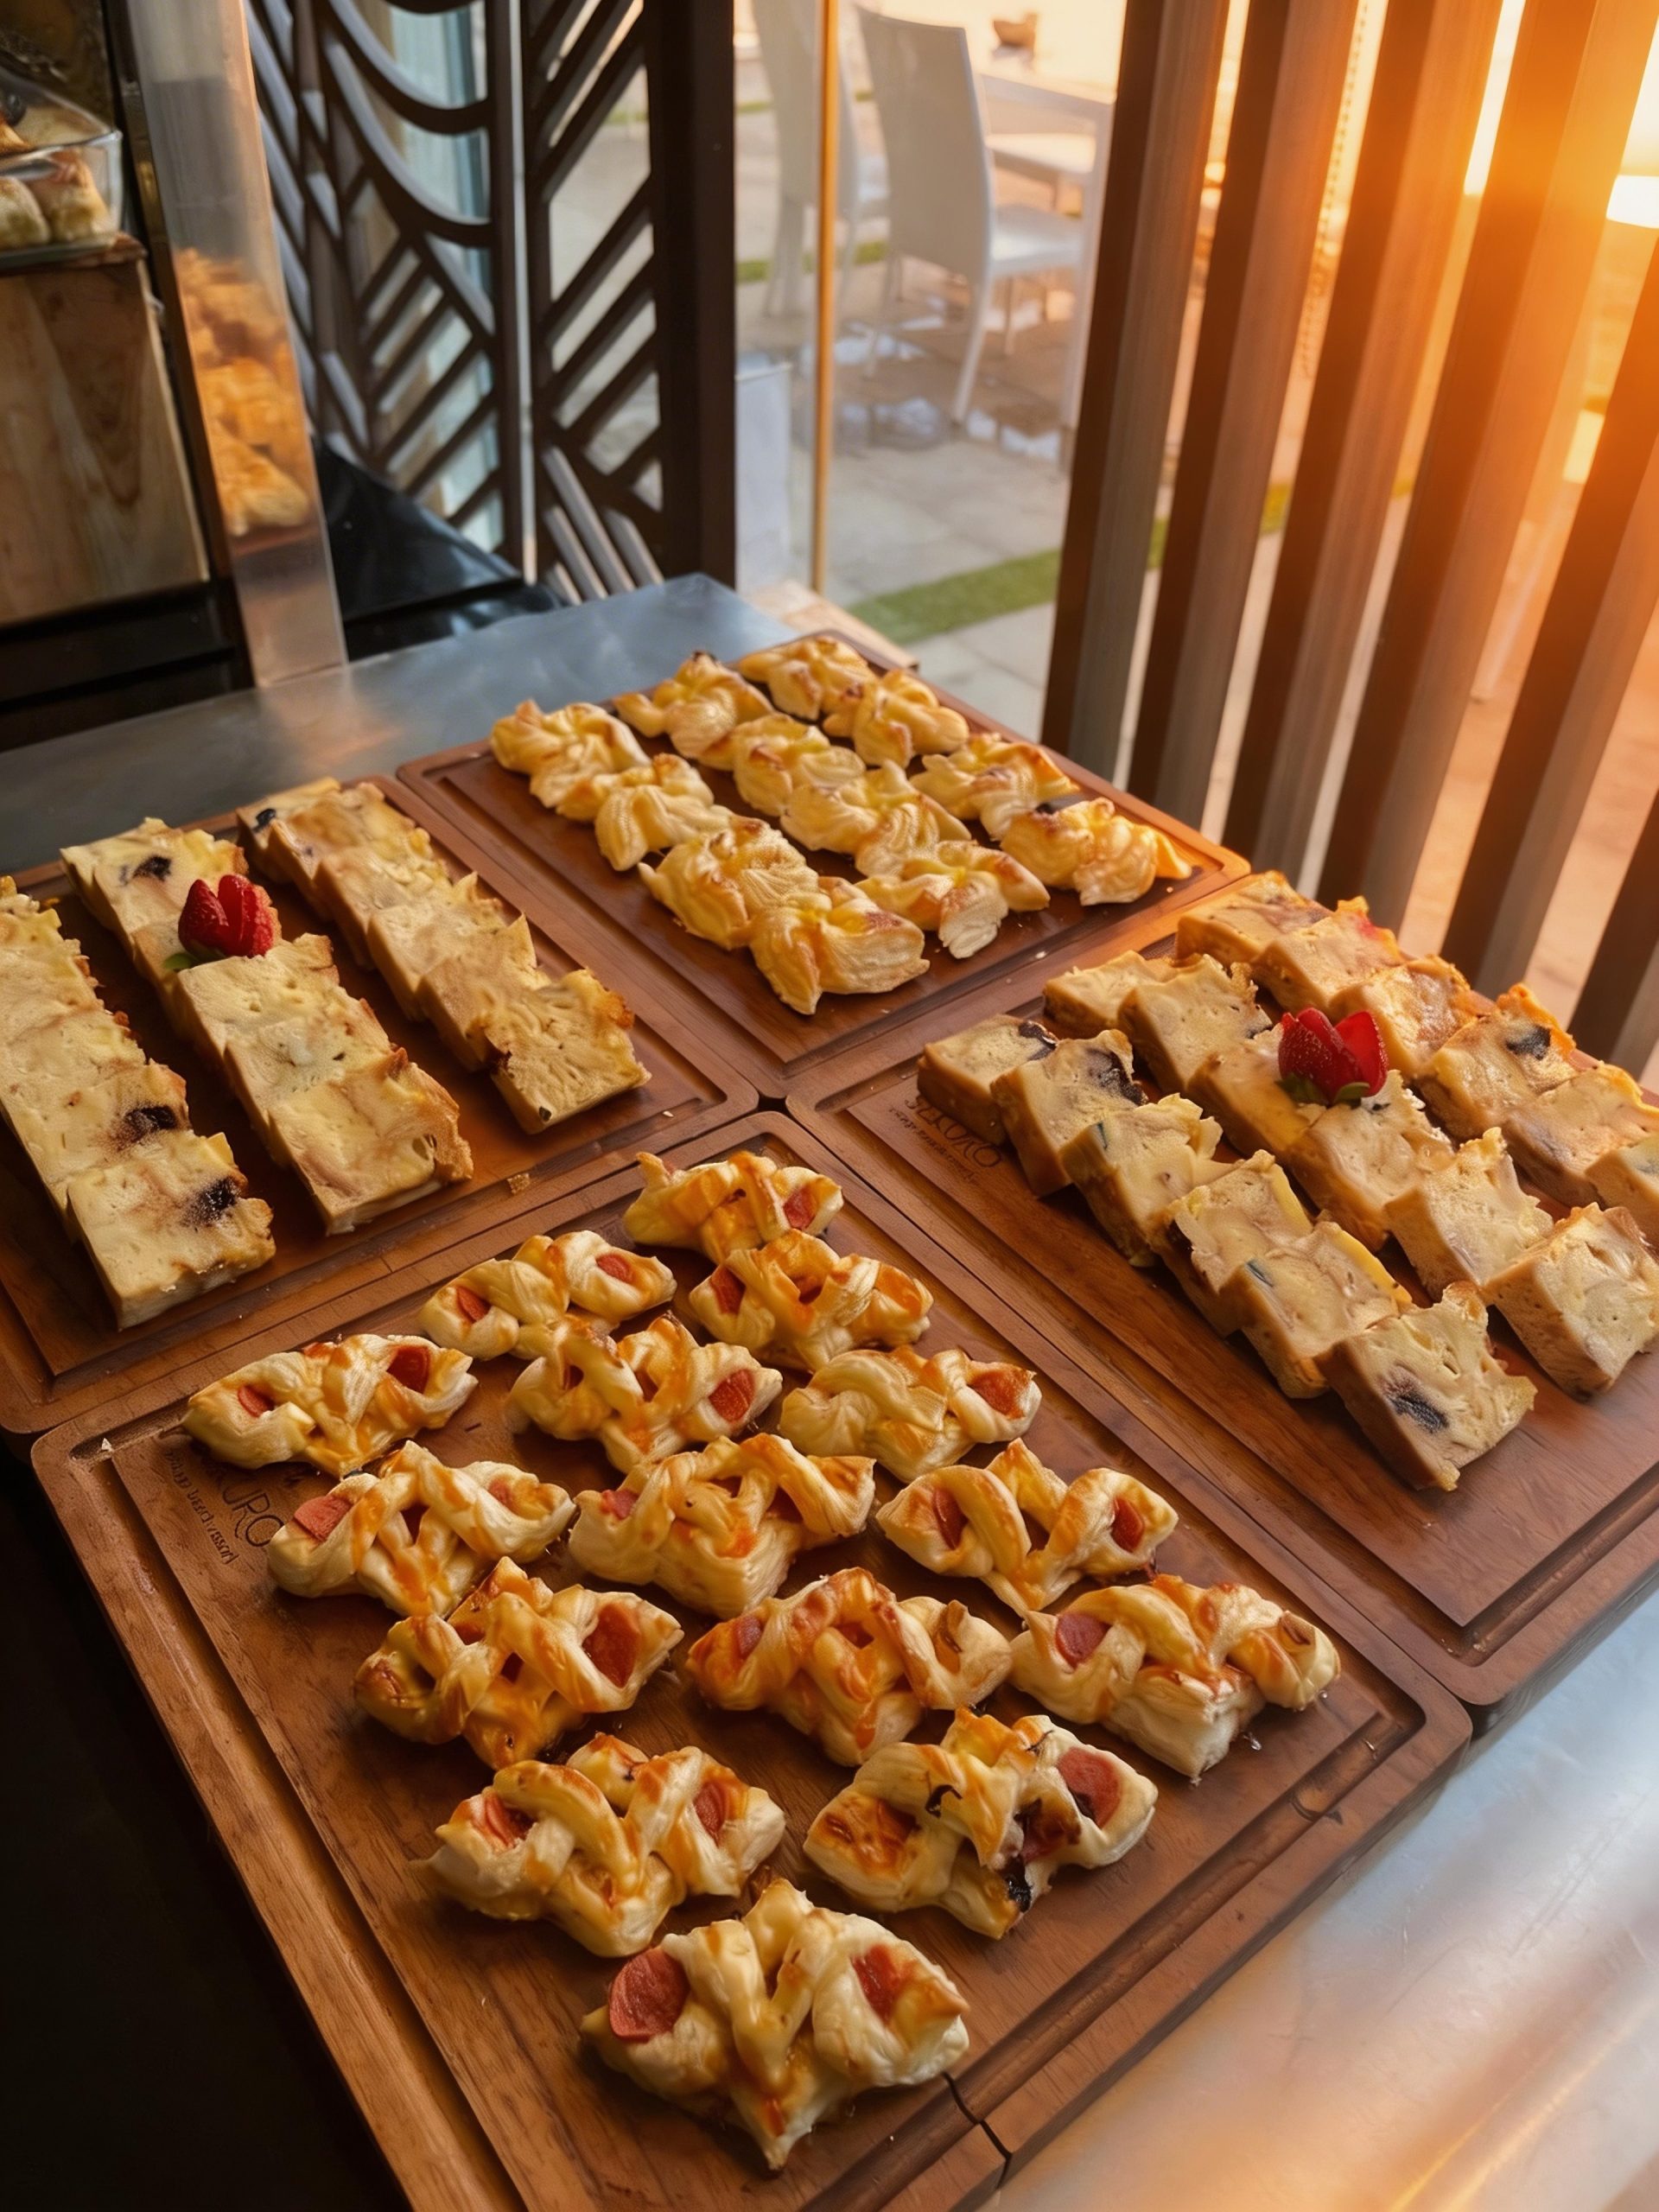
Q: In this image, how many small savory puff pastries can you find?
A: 15